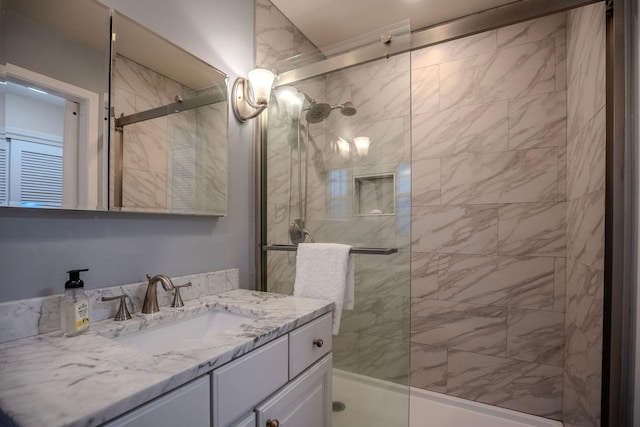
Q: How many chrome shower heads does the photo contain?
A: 2